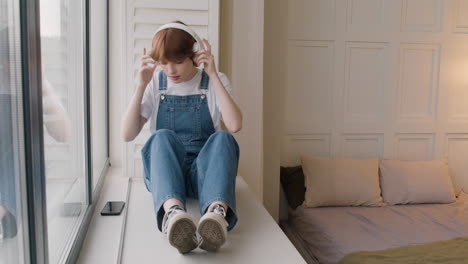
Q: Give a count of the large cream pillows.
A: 2